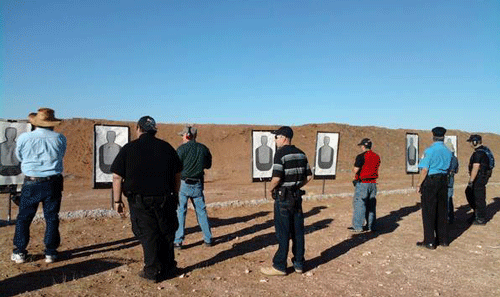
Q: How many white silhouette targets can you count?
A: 6